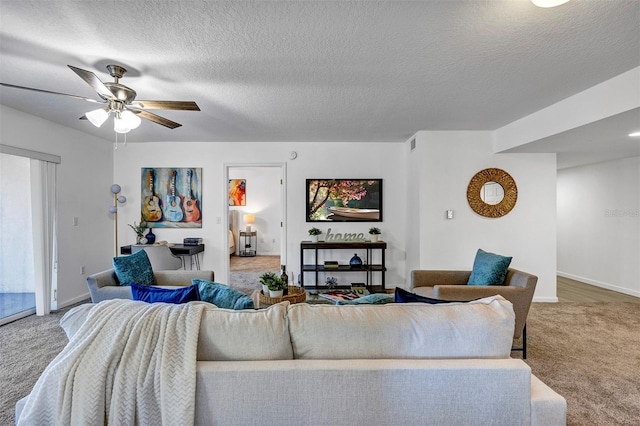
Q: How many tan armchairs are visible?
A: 2